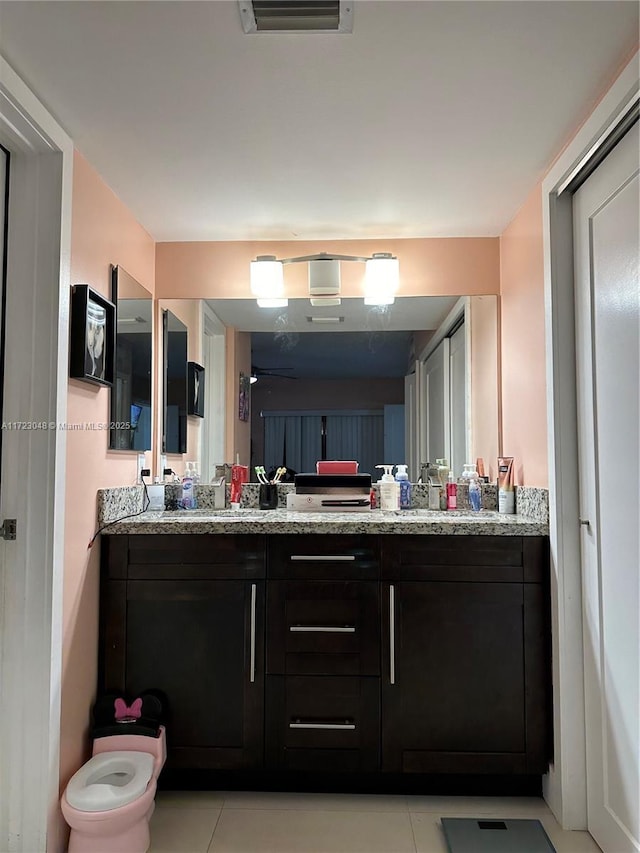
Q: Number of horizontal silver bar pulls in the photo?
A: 3